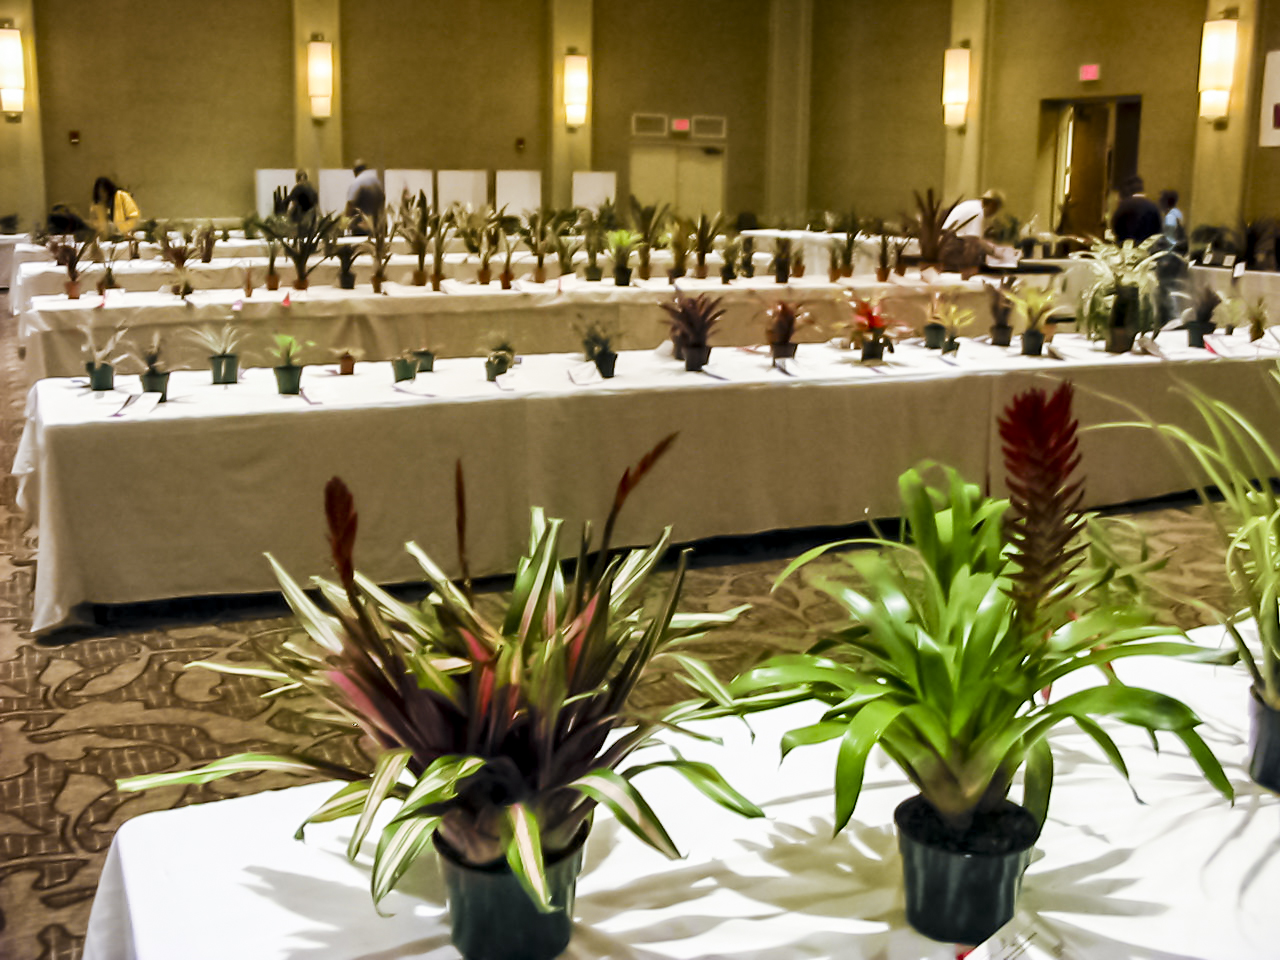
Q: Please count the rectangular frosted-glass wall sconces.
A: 5